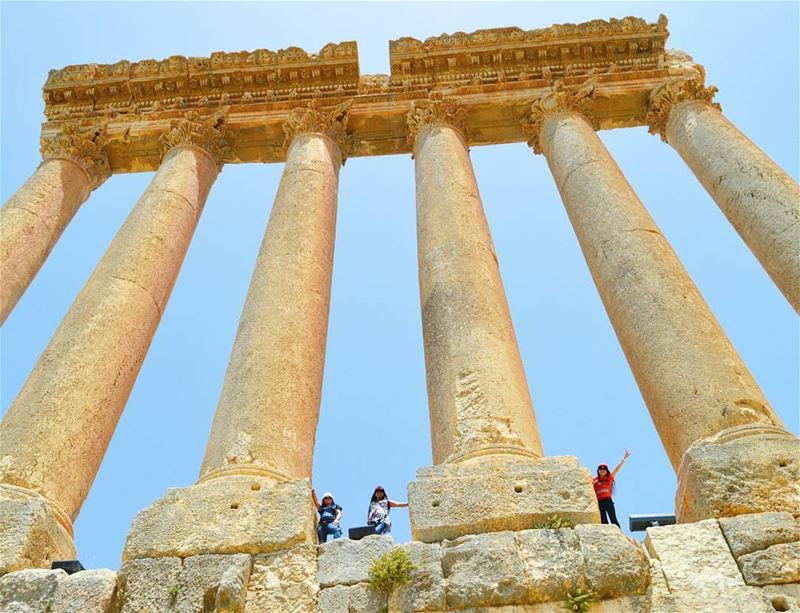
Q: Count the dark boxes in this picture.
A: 3